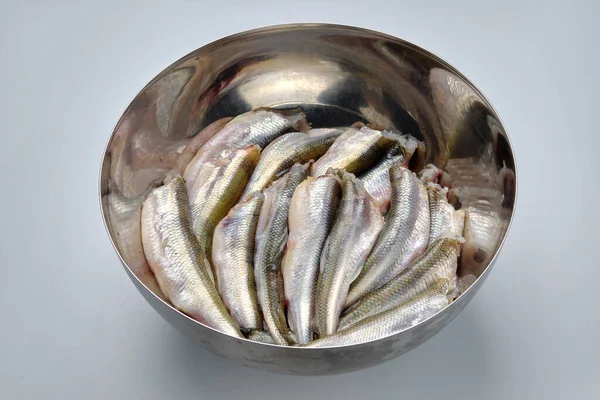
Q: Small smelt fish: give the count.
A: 14